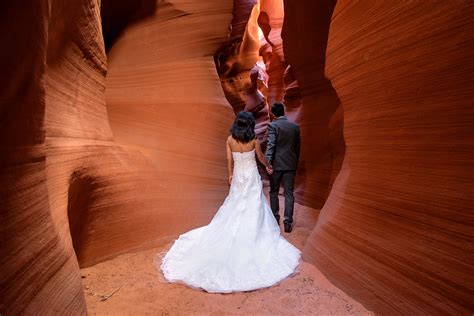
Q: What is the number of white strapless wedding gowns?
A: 1